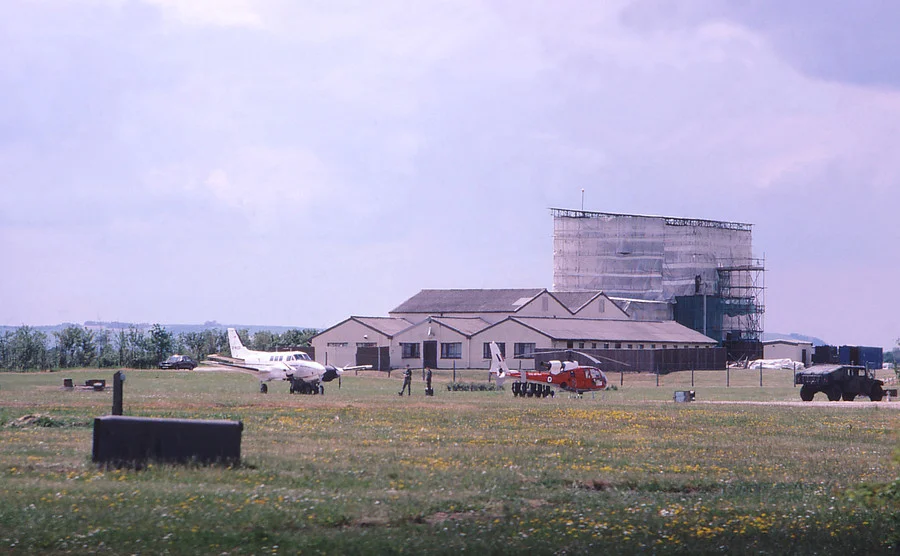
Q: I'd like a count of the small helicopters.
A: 1